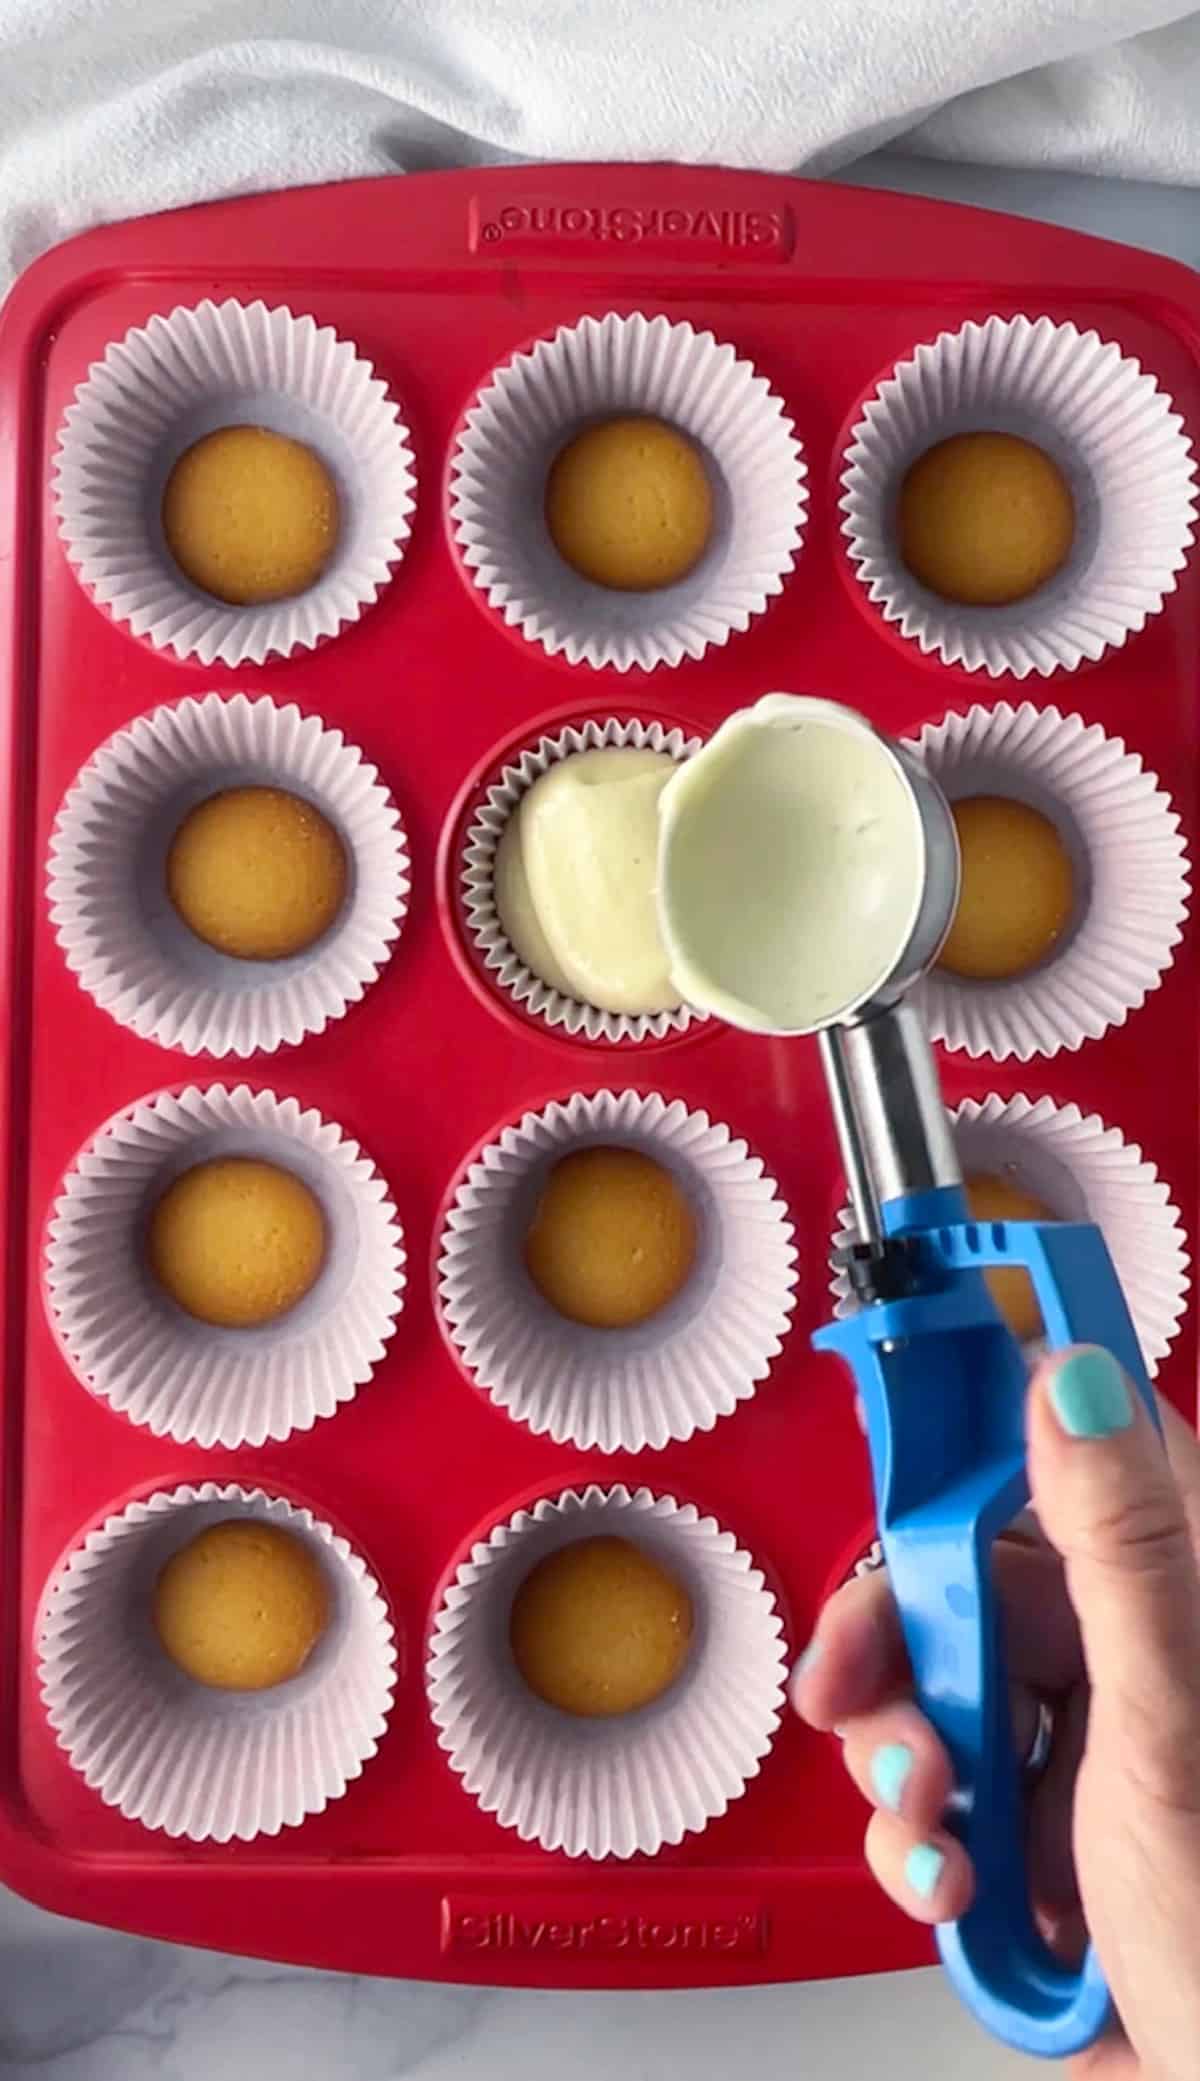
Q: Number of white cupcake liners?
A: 12